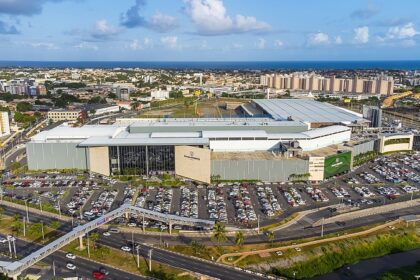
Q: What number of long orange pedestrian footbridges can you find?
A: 0